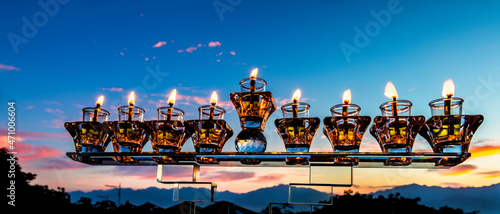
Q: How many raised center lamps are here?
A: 1